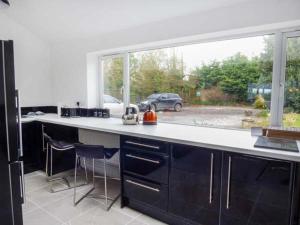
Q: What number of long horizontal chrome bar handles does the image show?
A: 3